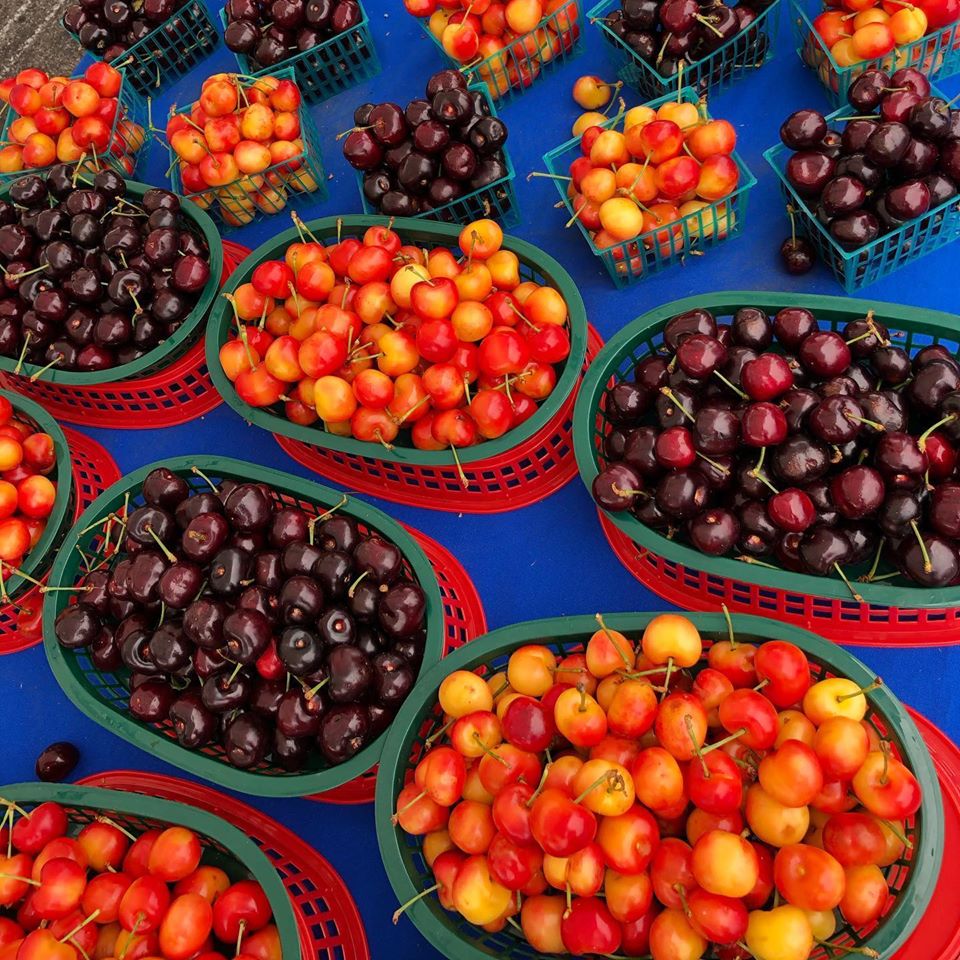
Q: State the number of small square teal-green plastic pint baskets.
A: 10